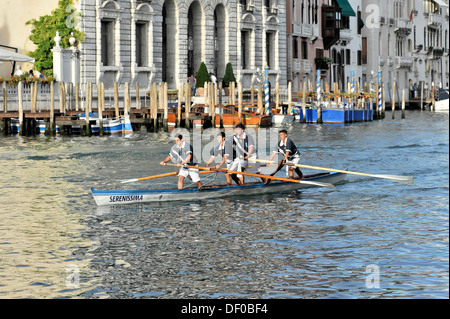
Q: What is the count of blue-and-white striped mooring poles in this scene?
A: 4